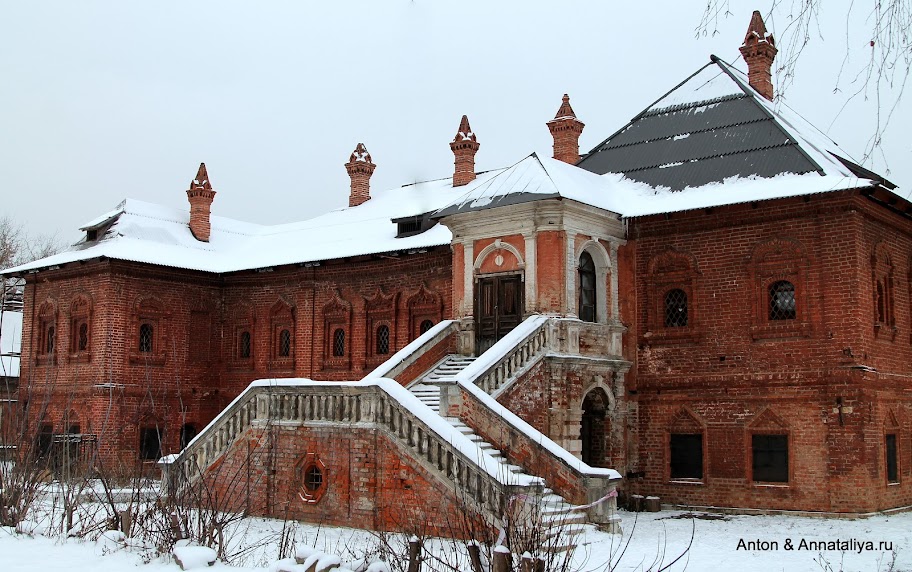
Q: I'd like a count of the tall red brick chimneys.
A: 5